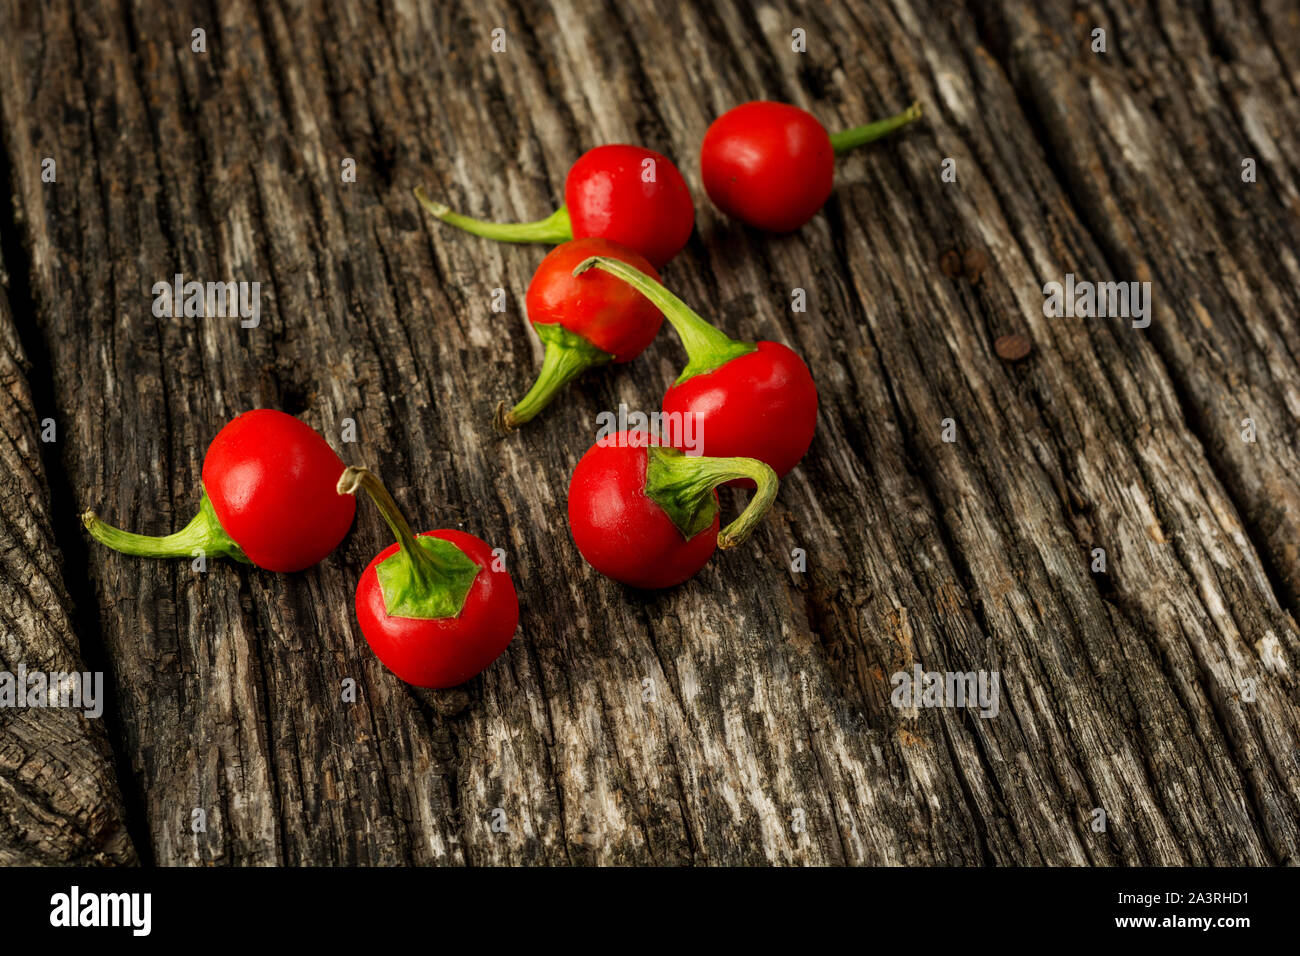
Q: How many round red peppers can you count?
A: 7